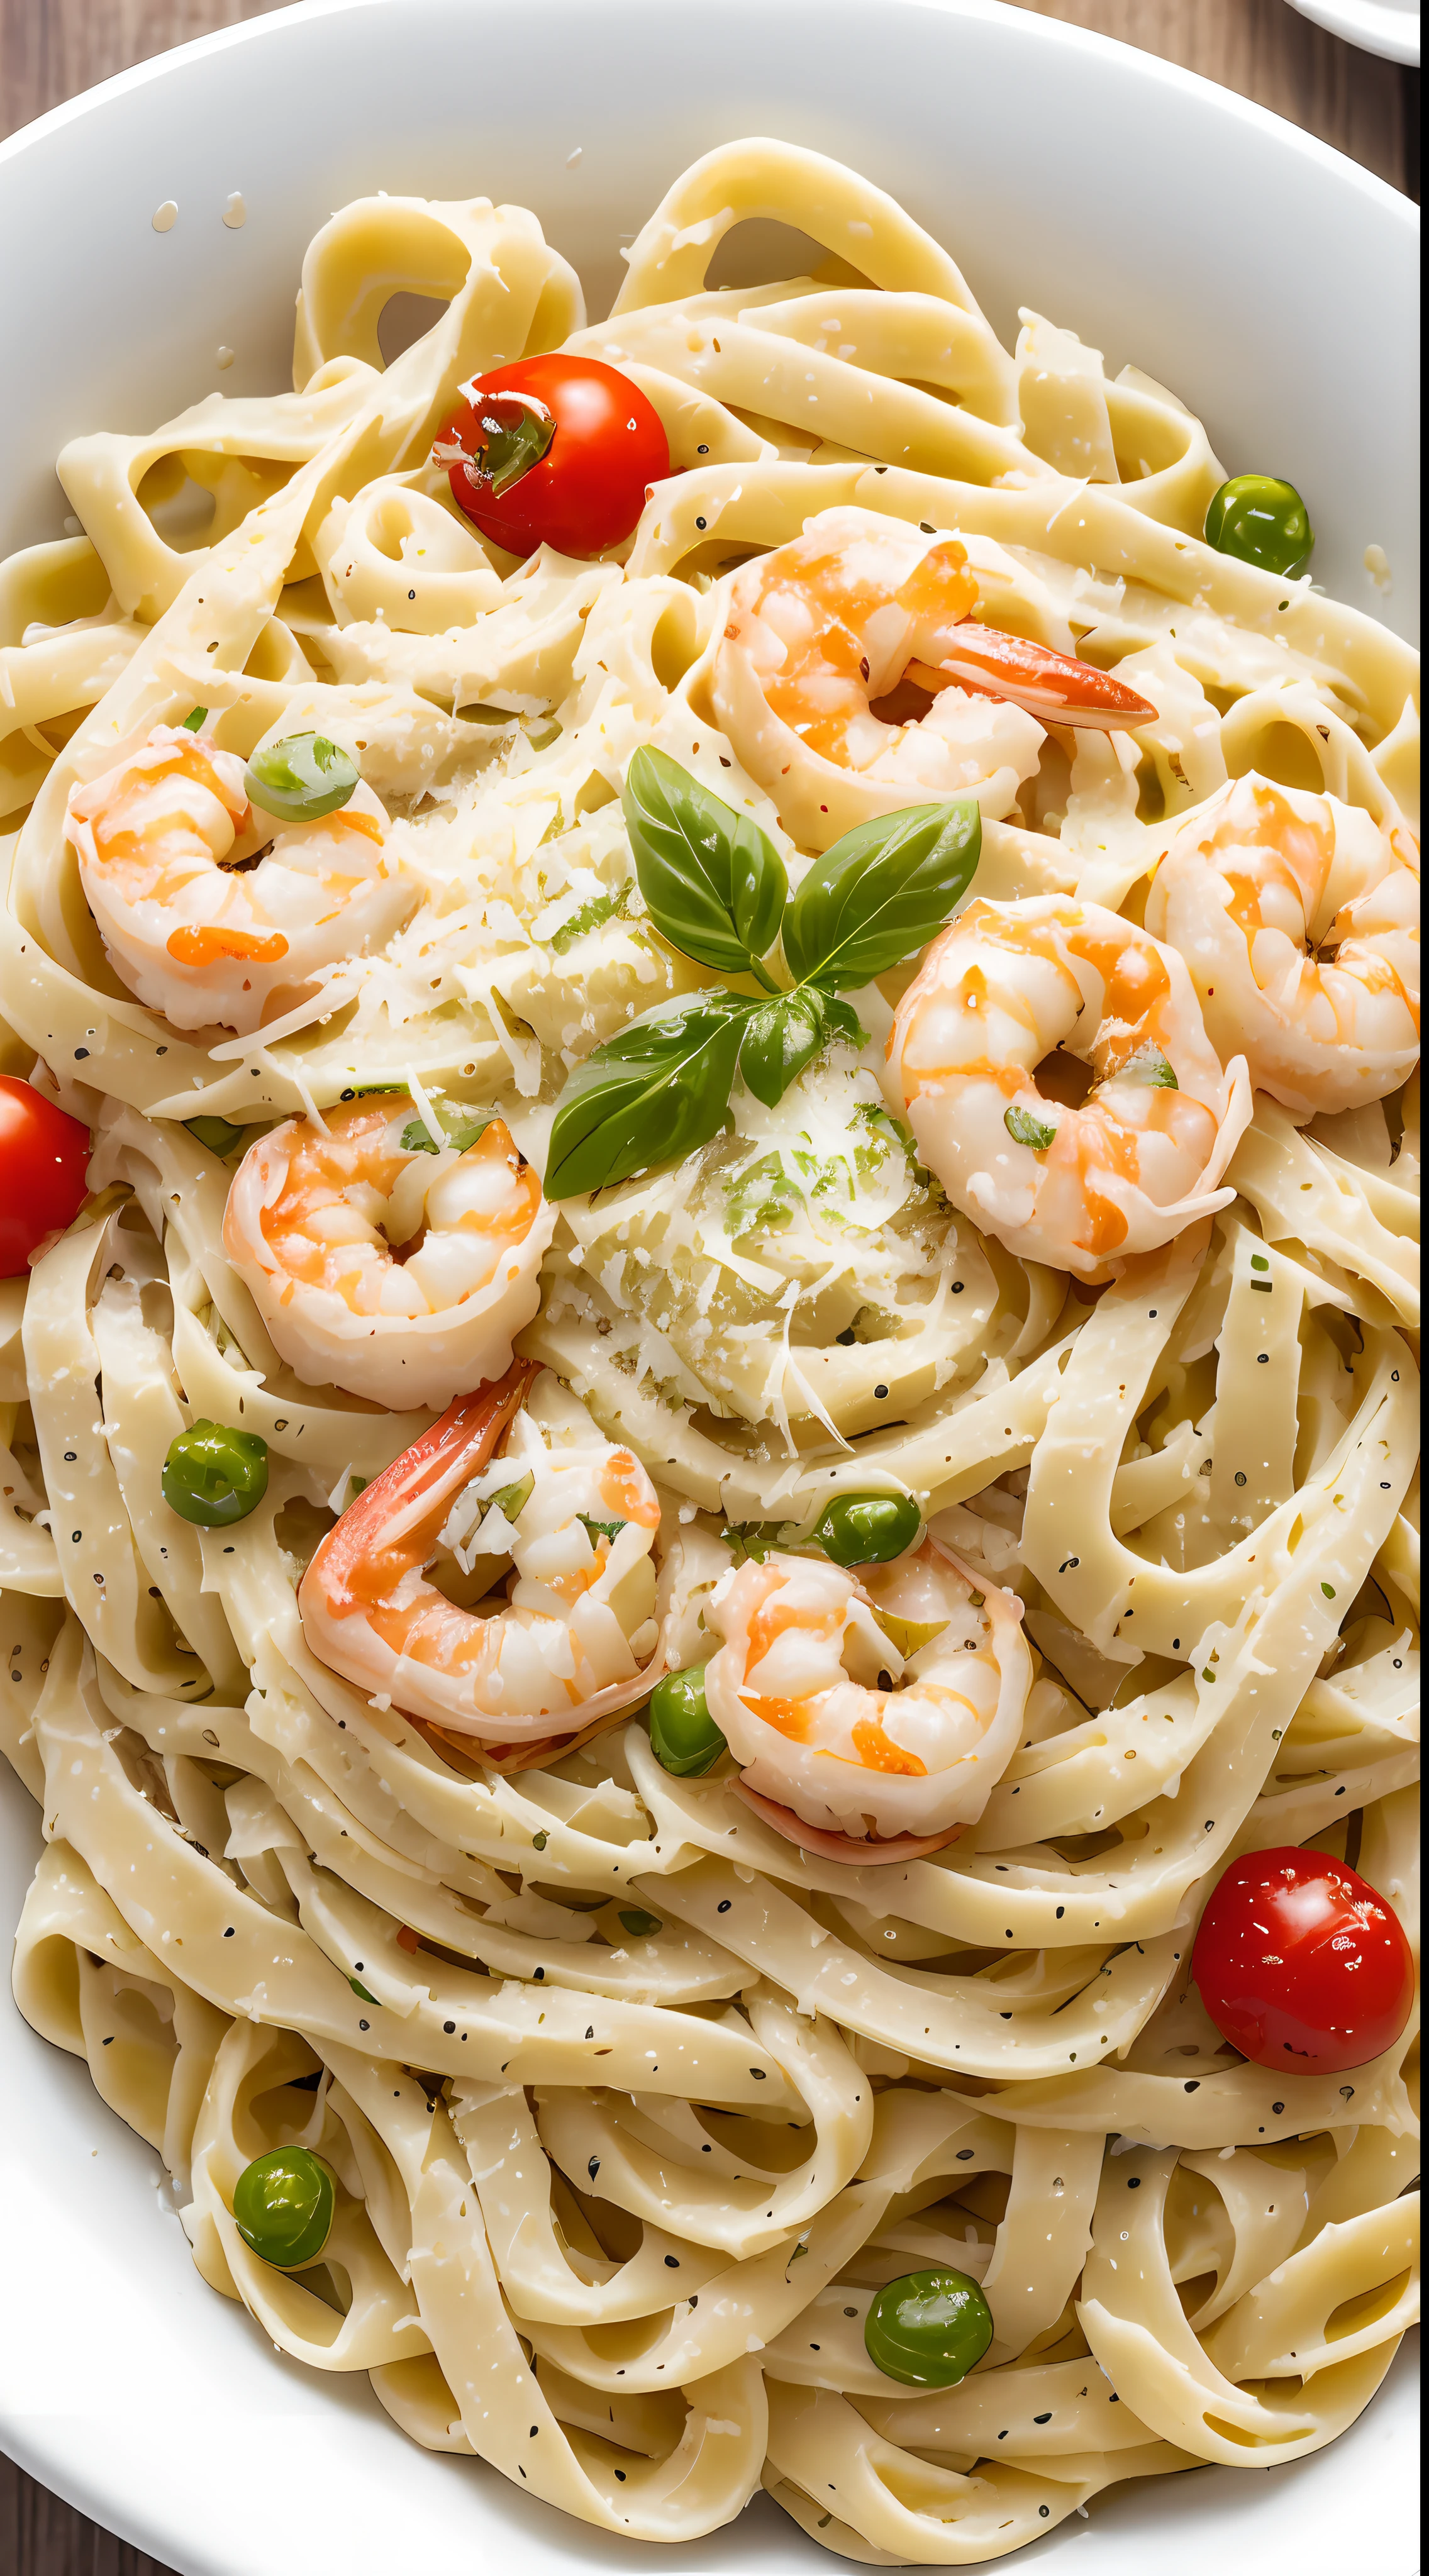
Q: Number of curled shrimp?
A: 7